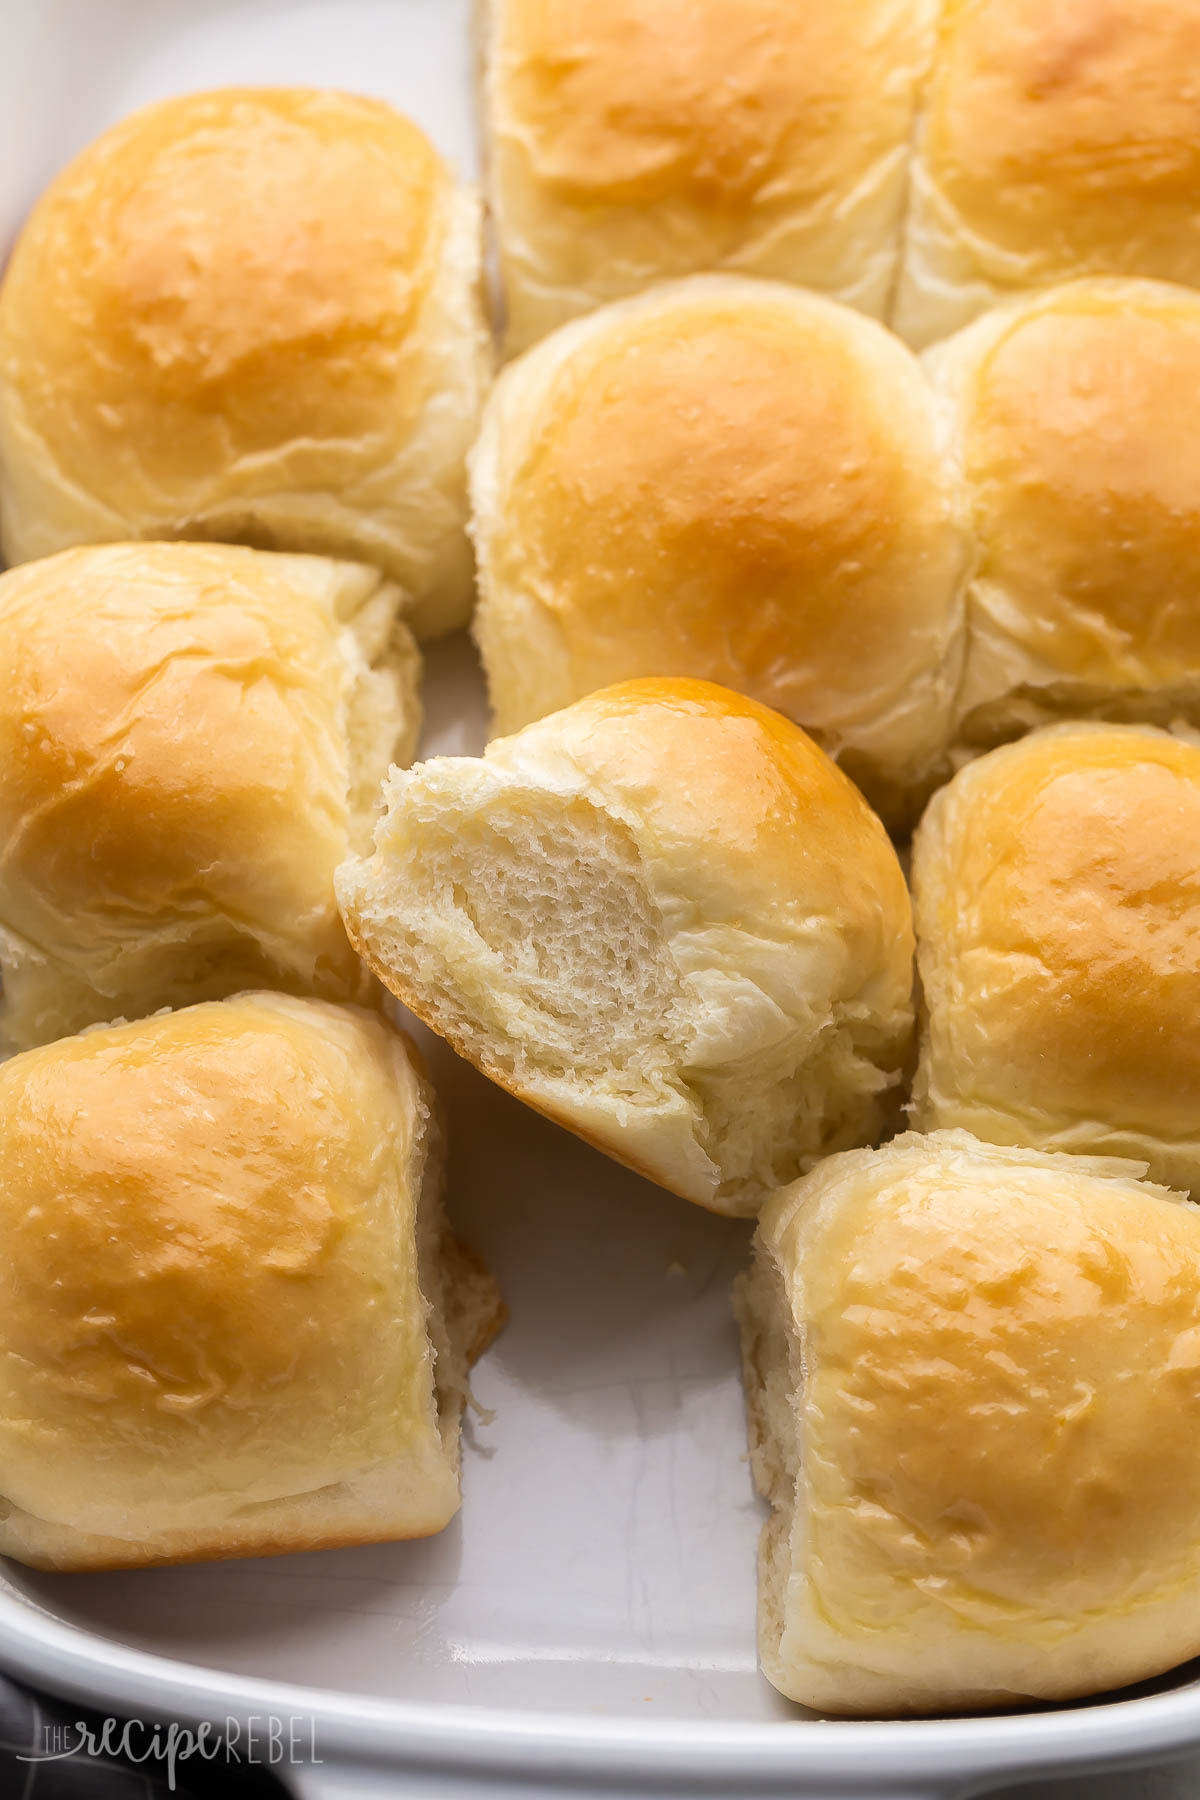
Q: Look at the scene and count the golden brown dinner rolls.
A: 10